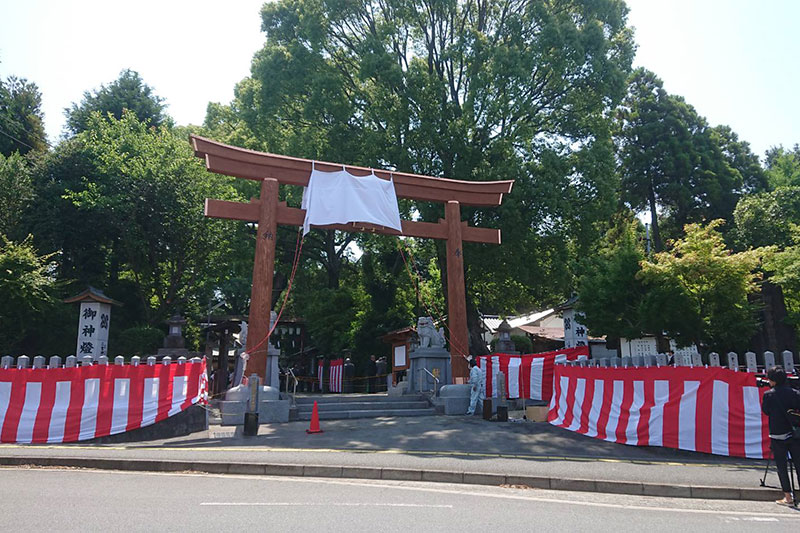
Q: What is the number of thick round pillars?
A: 2